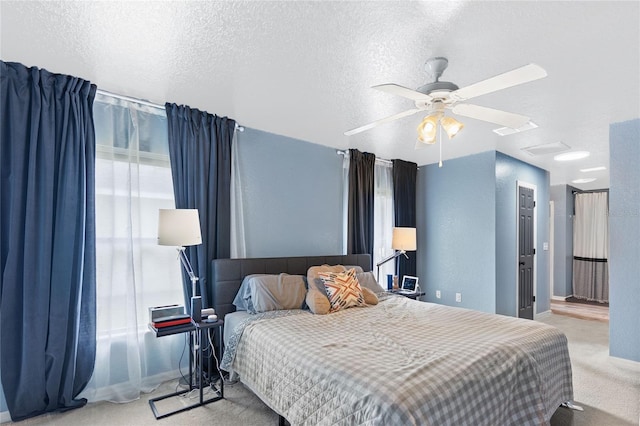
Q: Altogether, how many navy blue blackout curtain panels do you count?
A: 4